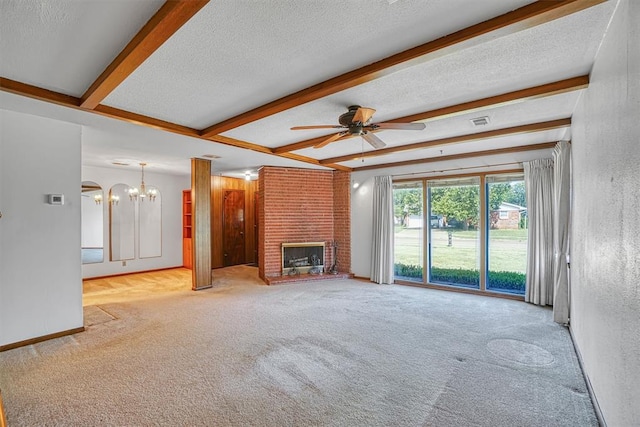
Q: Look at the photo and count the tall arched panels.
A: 3